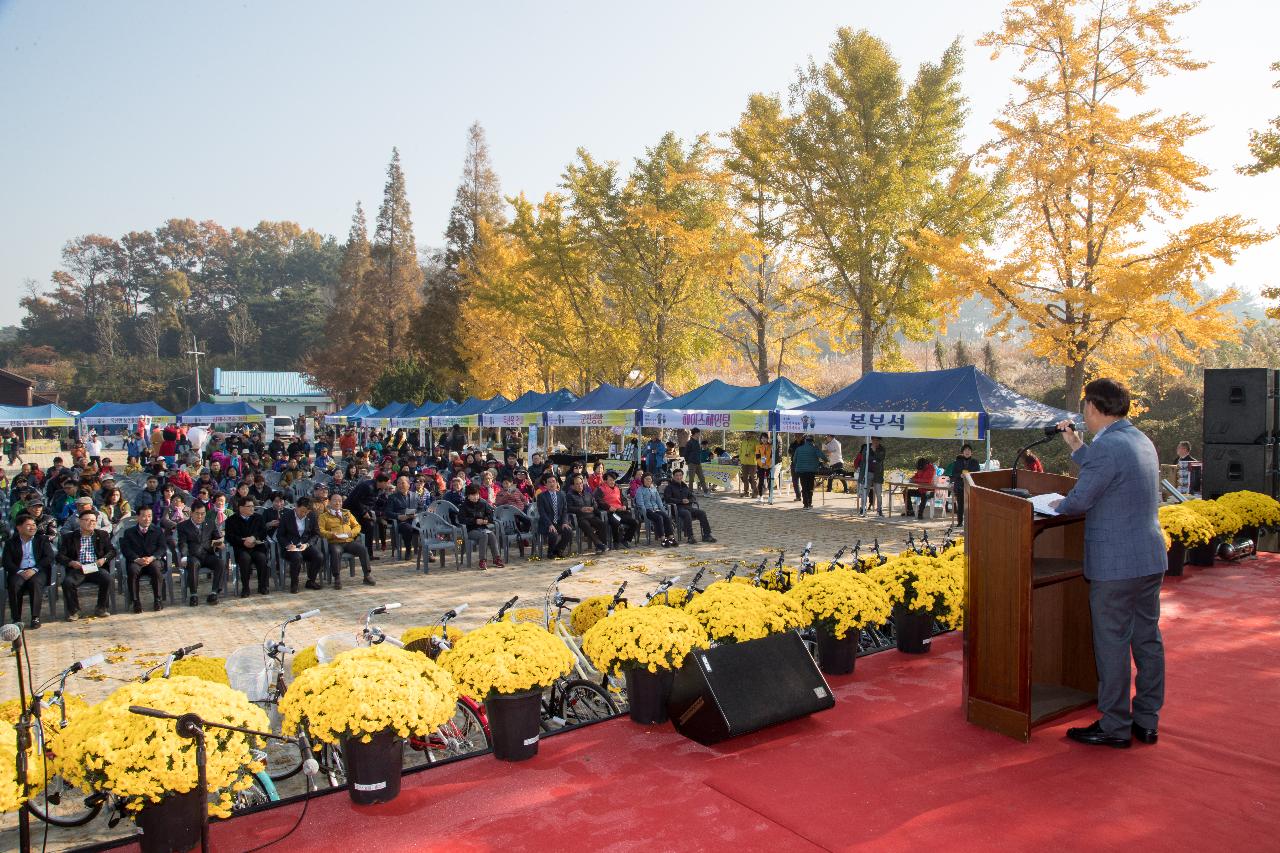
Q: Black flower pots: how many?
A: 9